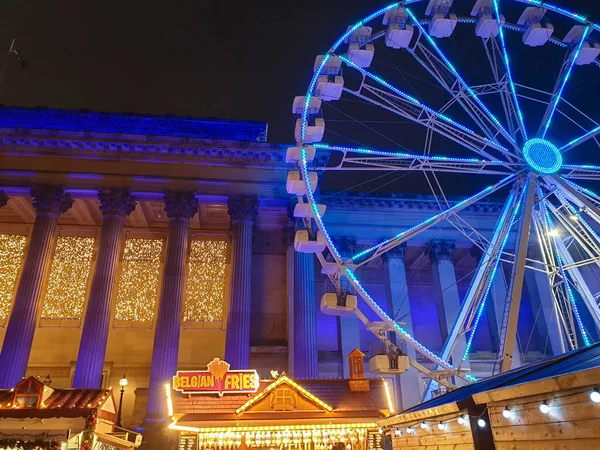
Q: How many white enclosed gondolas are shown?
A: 12